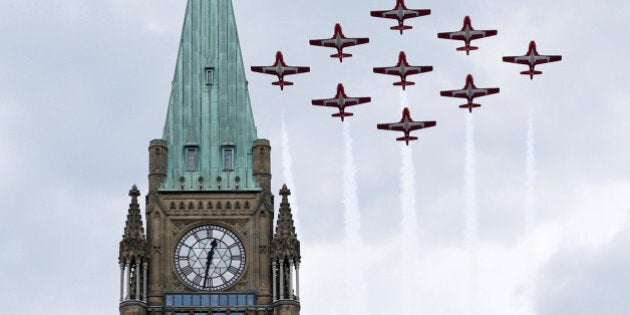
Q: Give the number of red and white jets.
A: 9